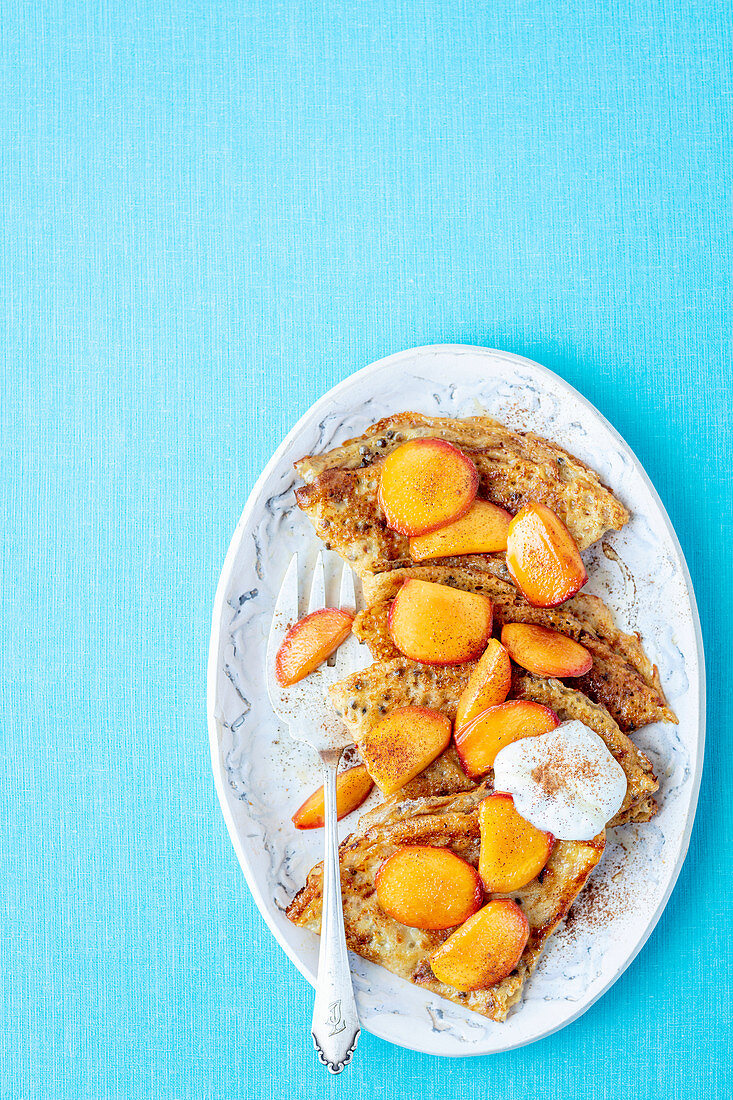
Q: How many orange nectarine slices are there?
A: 13